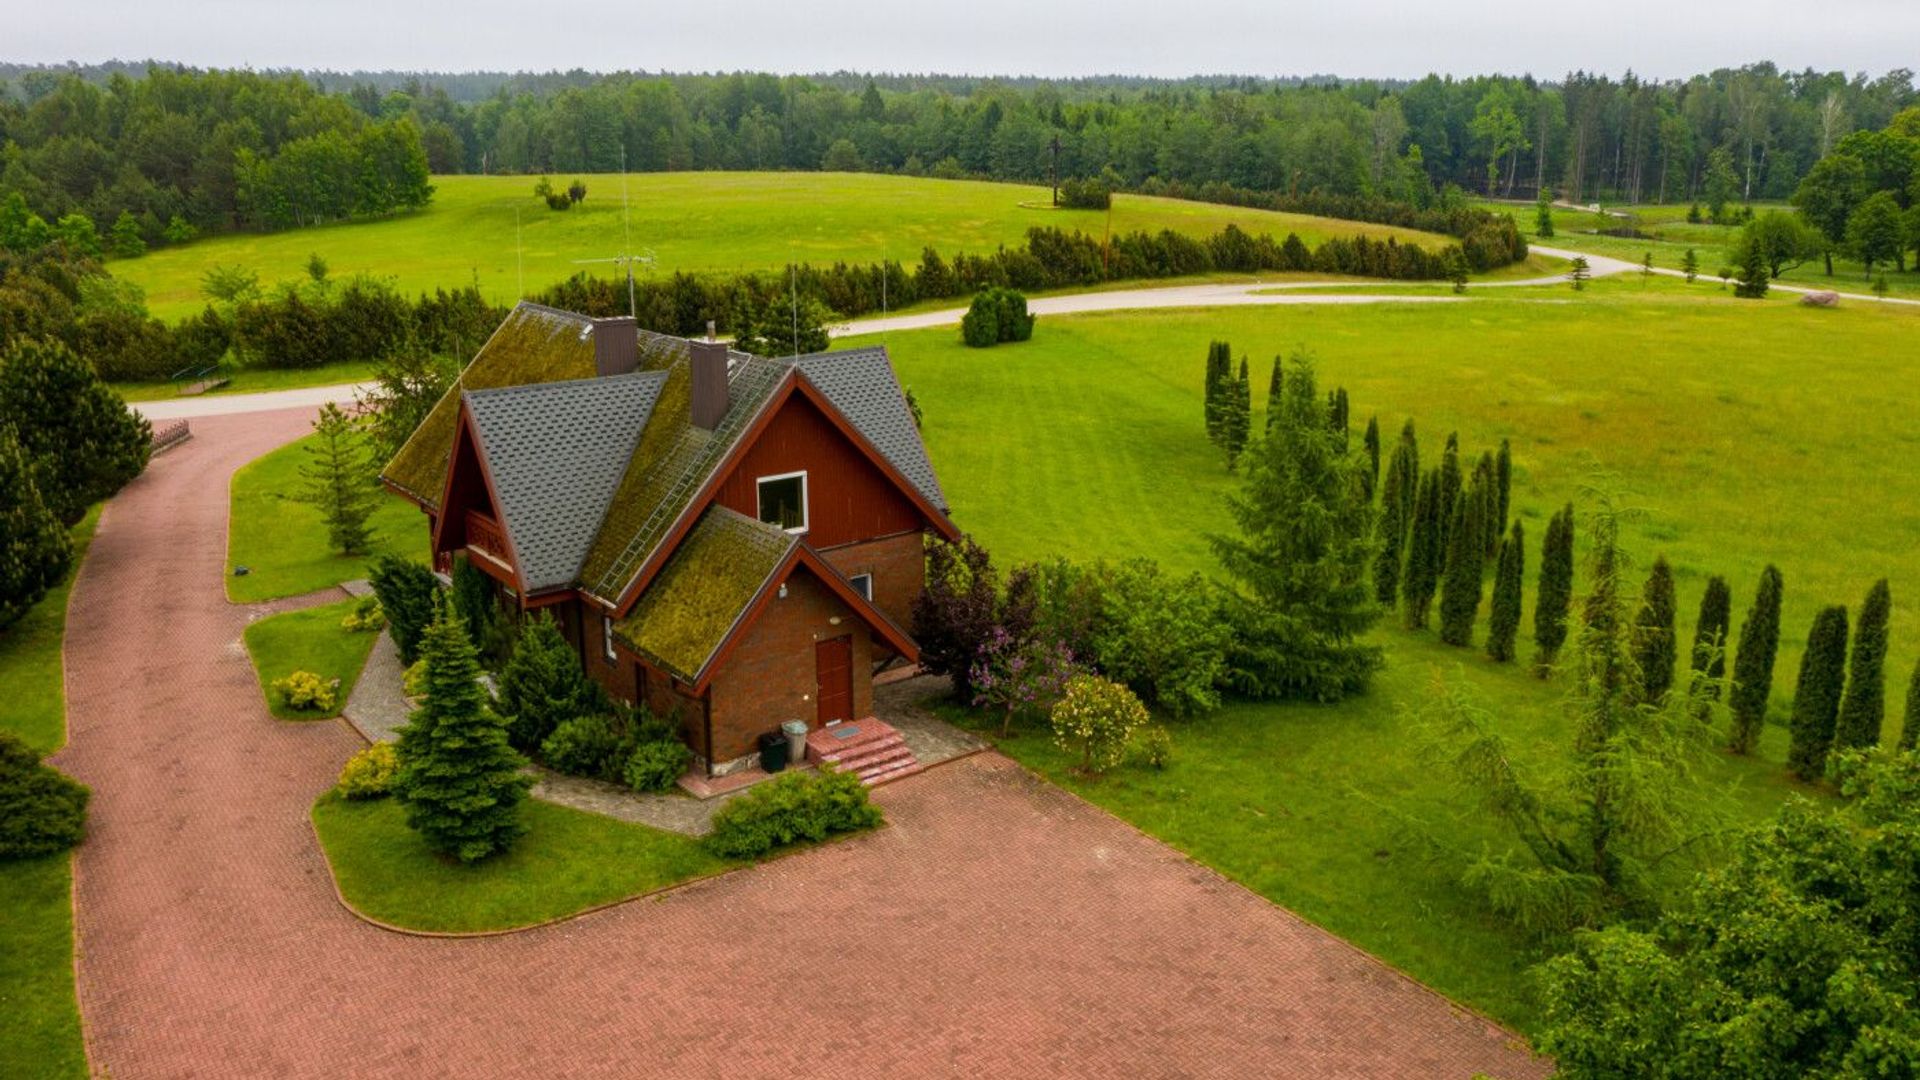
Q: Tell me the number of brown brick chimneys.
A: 2